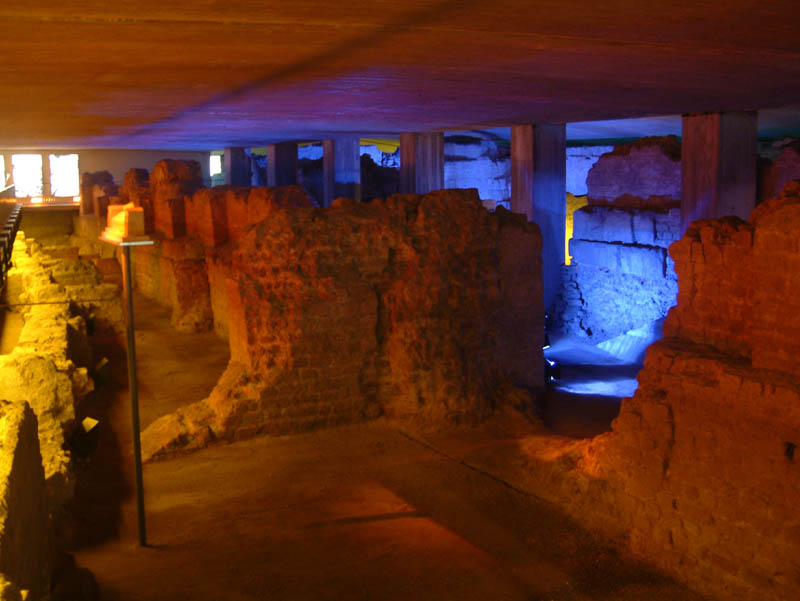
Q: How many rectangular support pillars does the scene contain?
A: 6